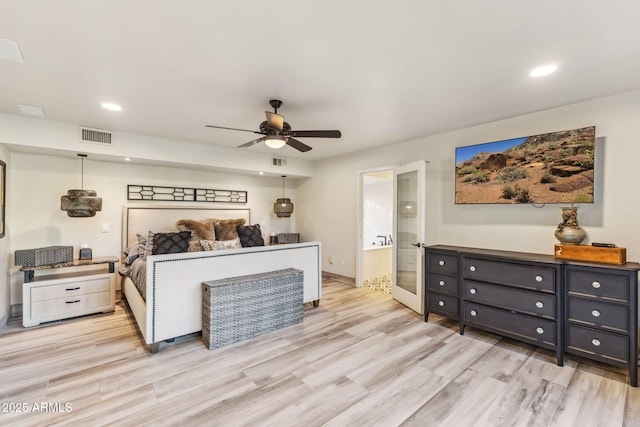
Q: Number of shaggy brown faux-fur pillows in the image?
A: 2